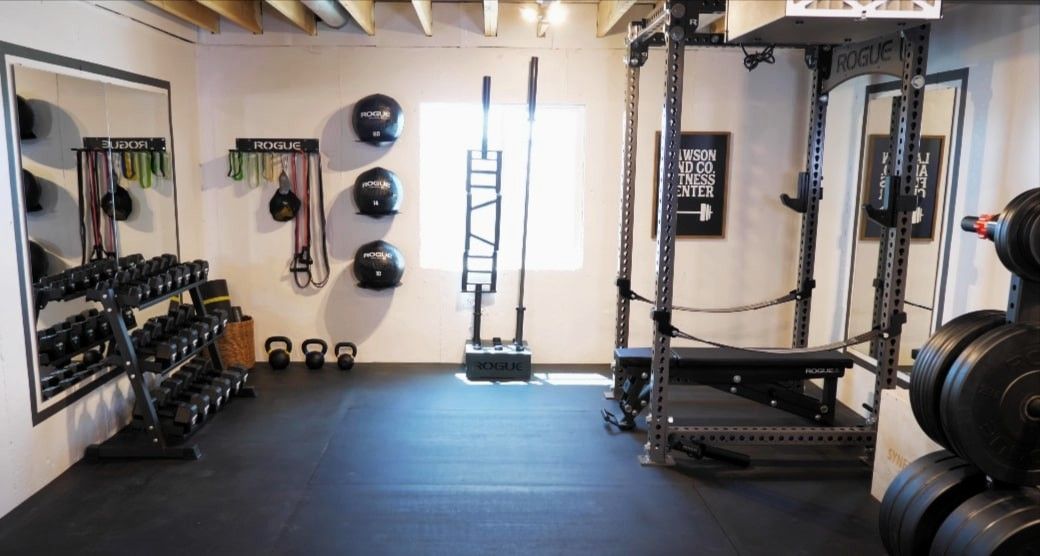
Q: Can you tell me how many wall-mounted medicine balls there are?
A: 3